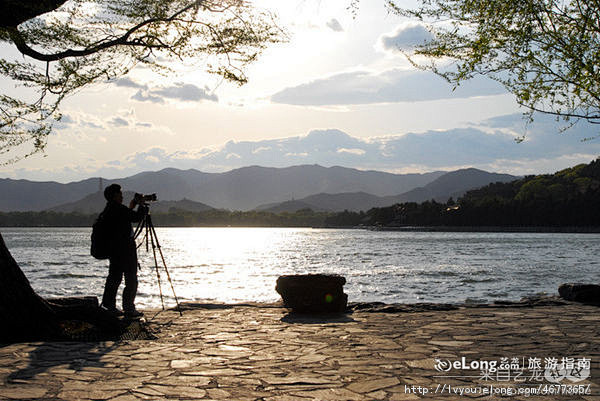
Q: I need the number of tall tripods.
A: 1